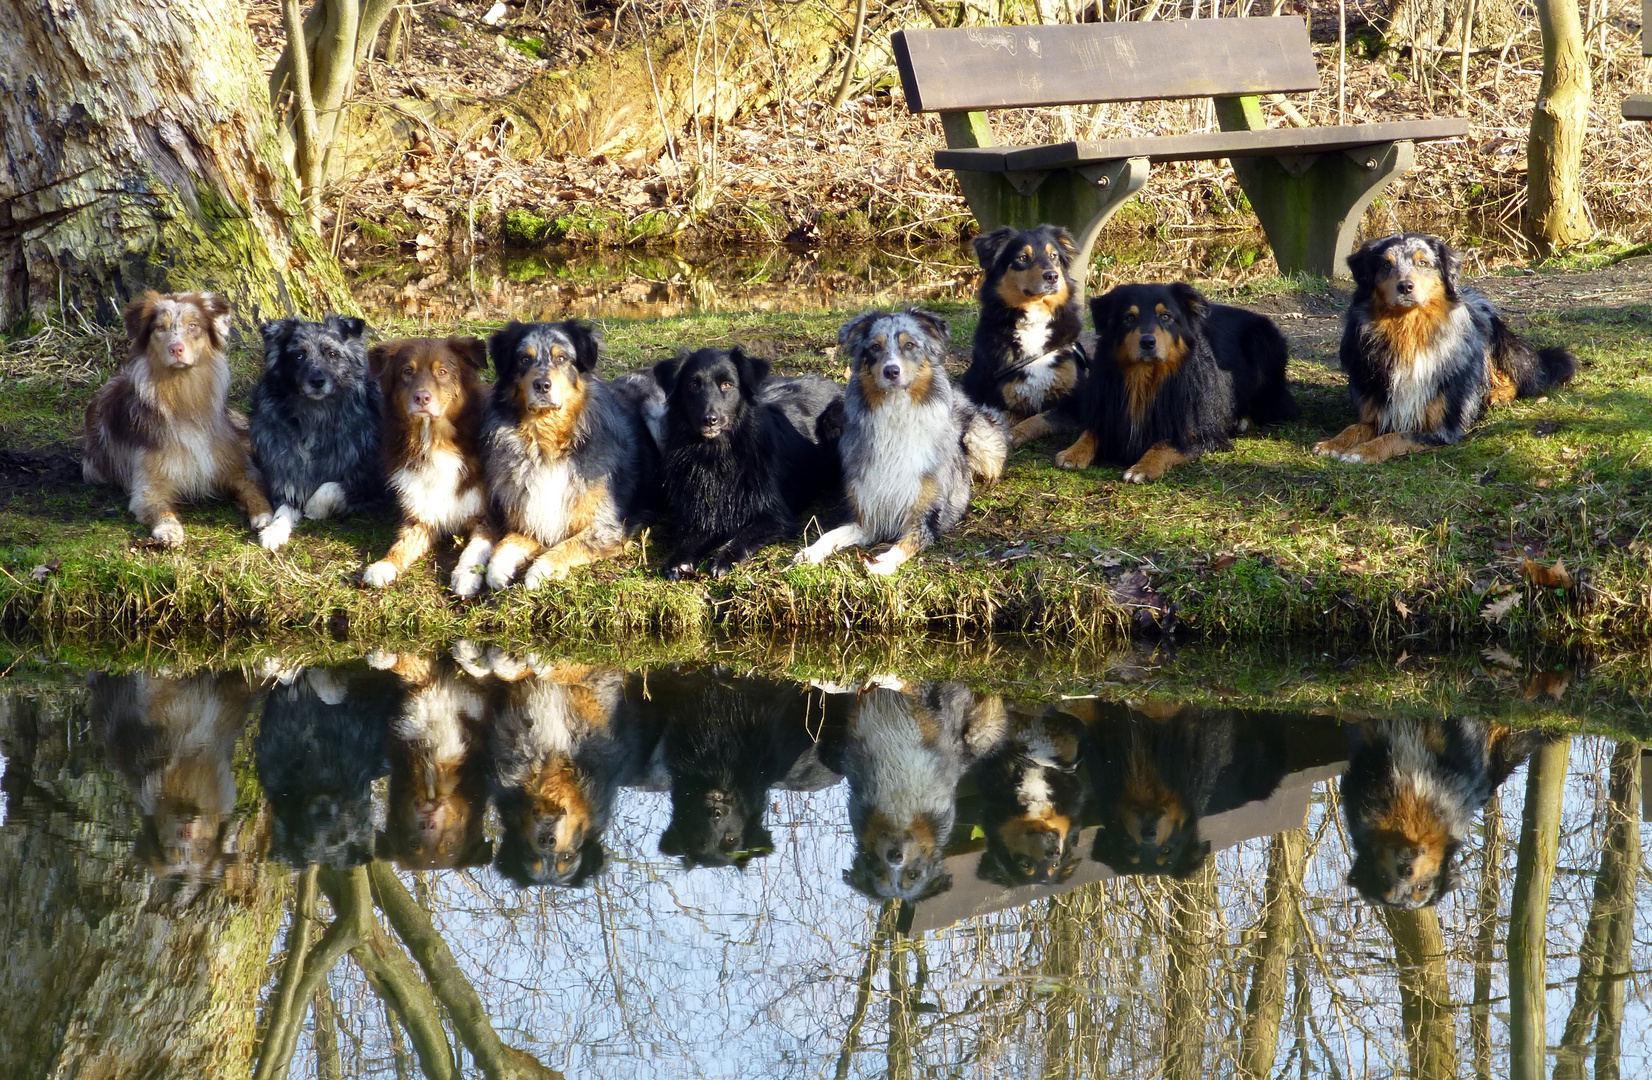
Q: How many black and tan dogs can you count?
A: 2